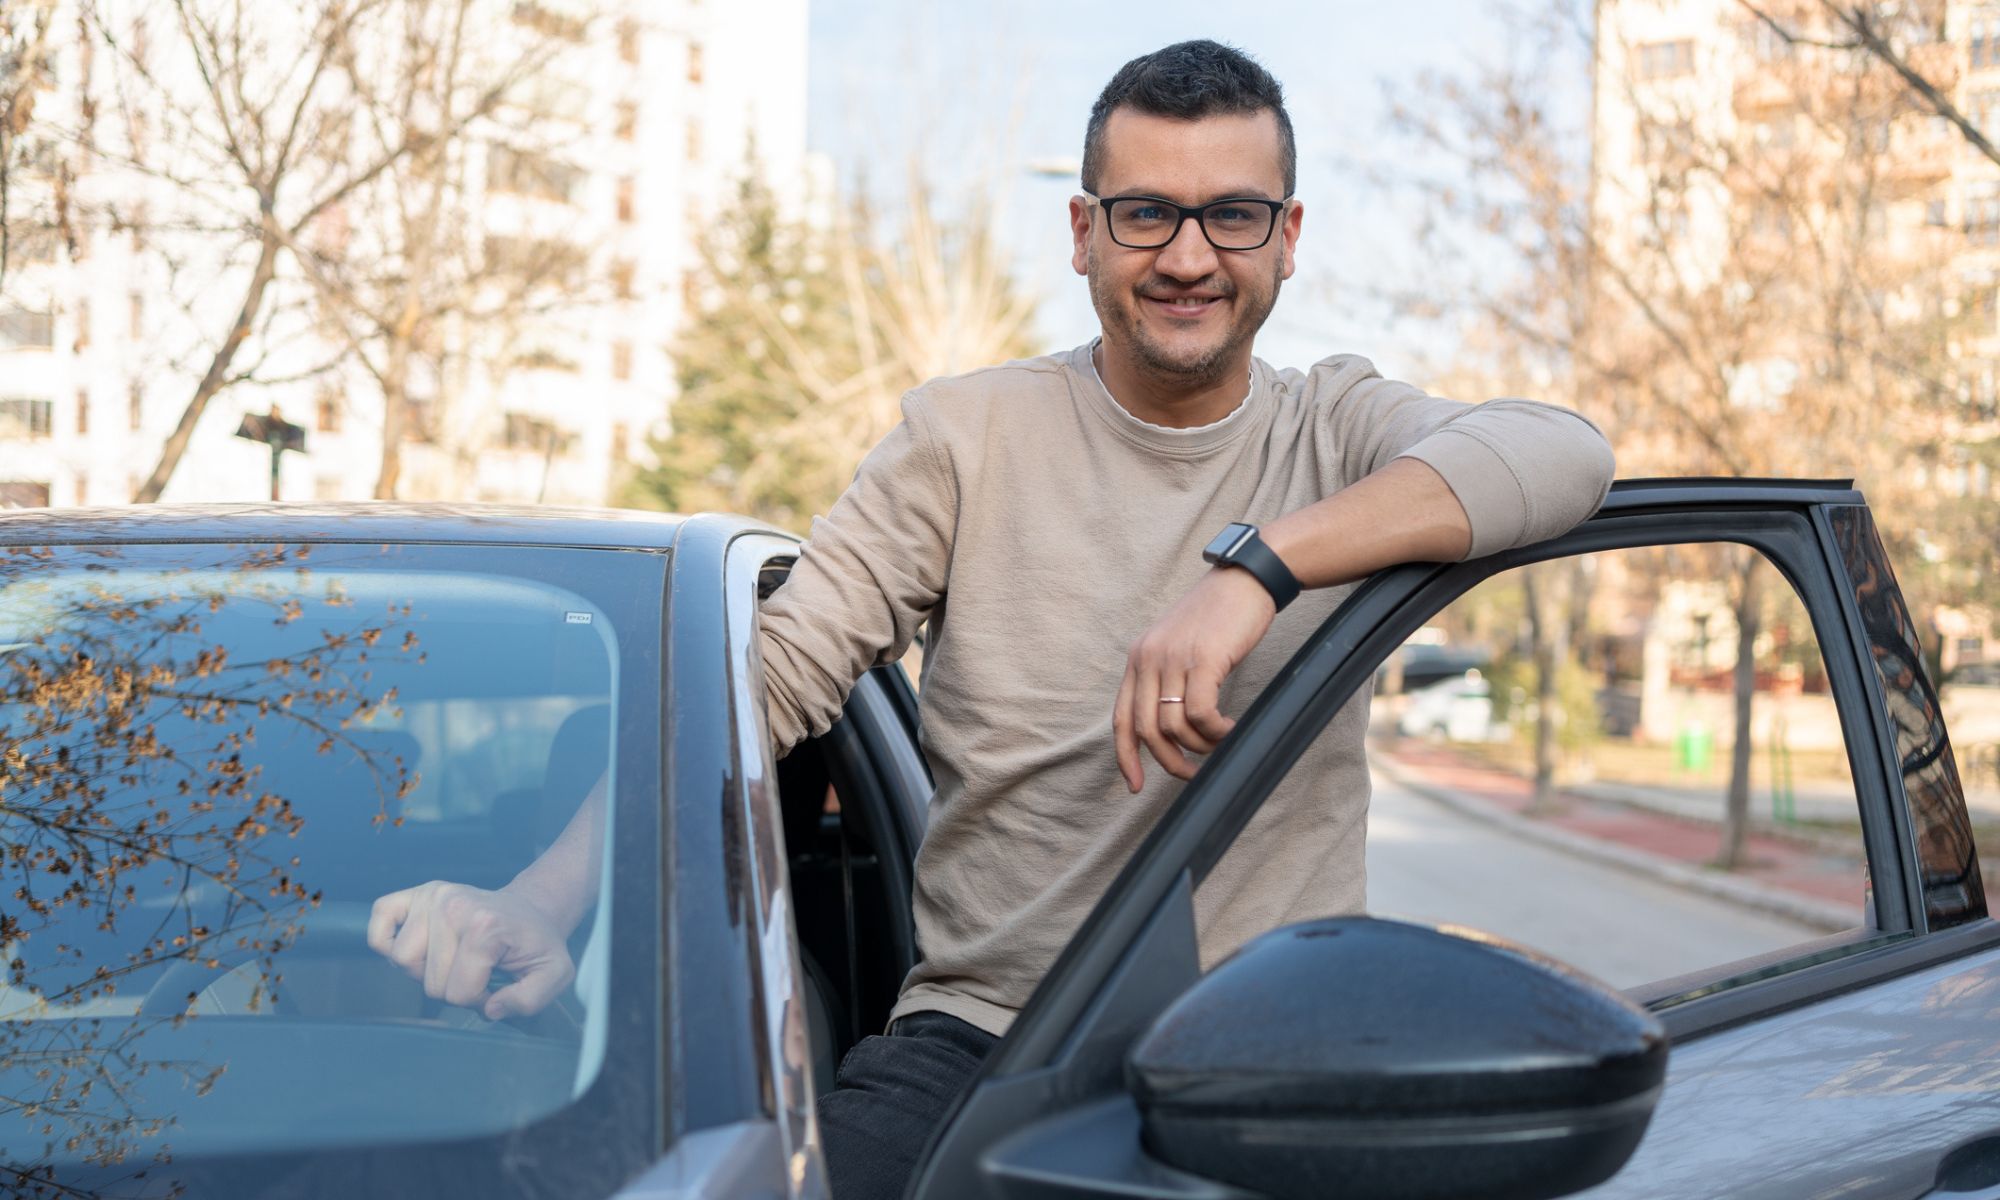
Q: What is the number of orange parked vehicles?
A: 0